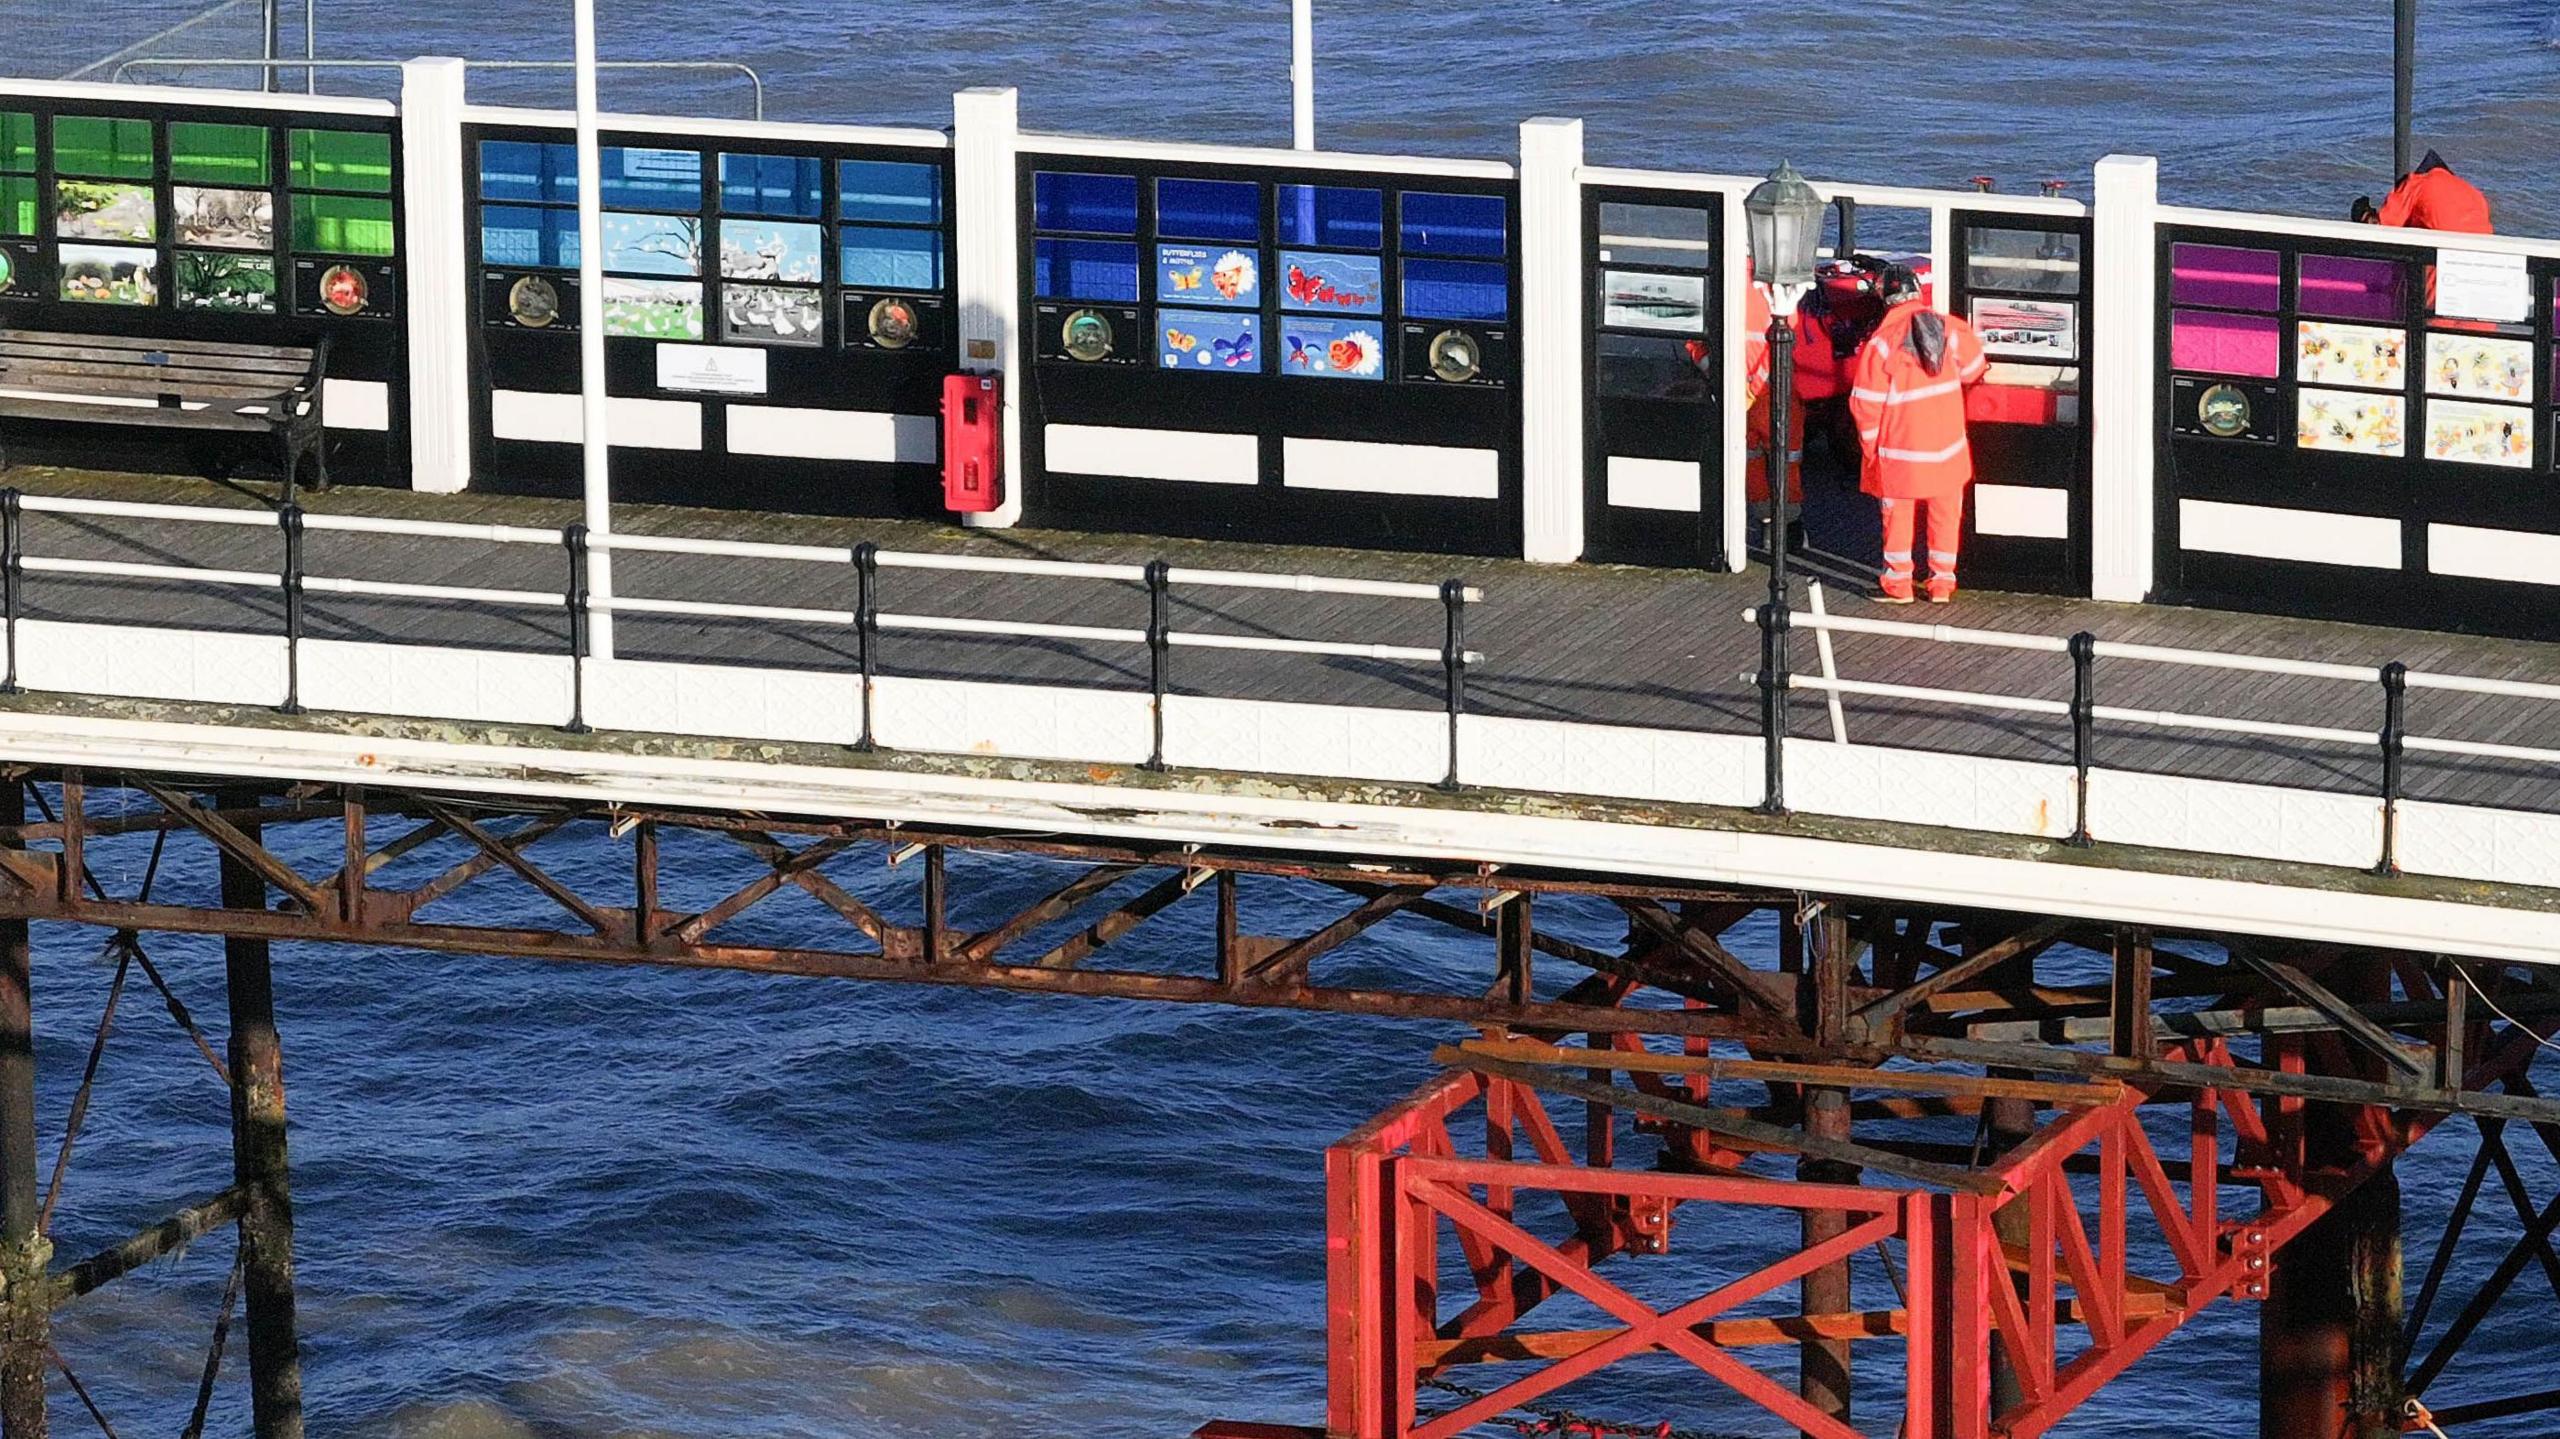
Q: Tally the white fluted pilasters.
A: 4